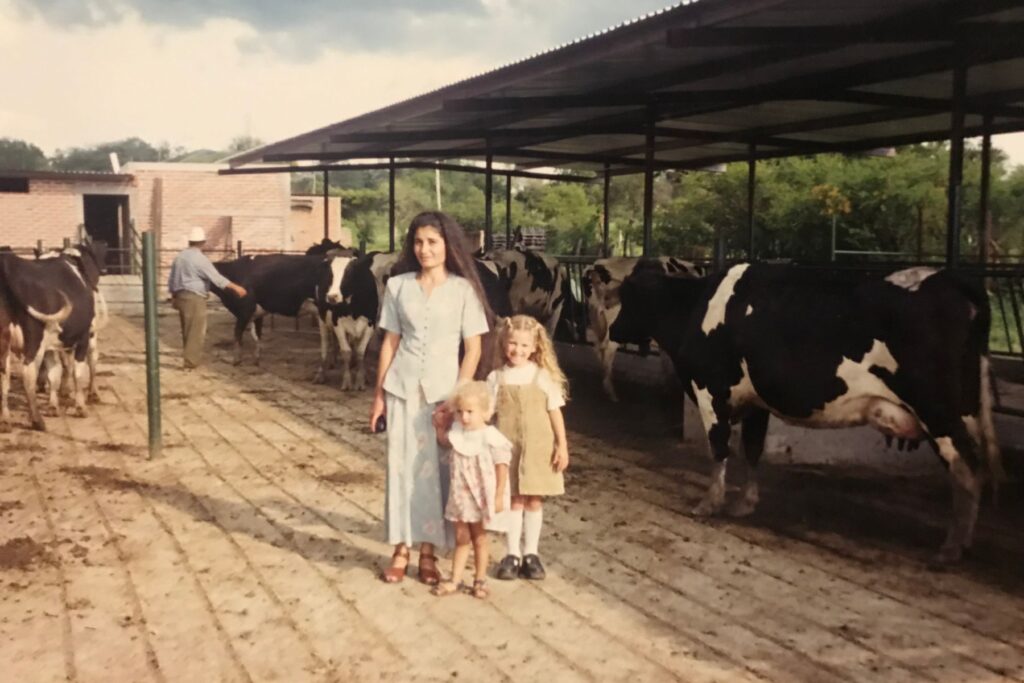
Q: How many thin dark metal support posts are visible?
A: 9